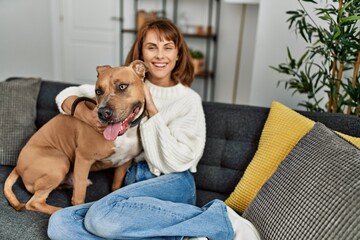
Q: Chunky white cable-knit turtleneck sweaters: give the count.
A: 1